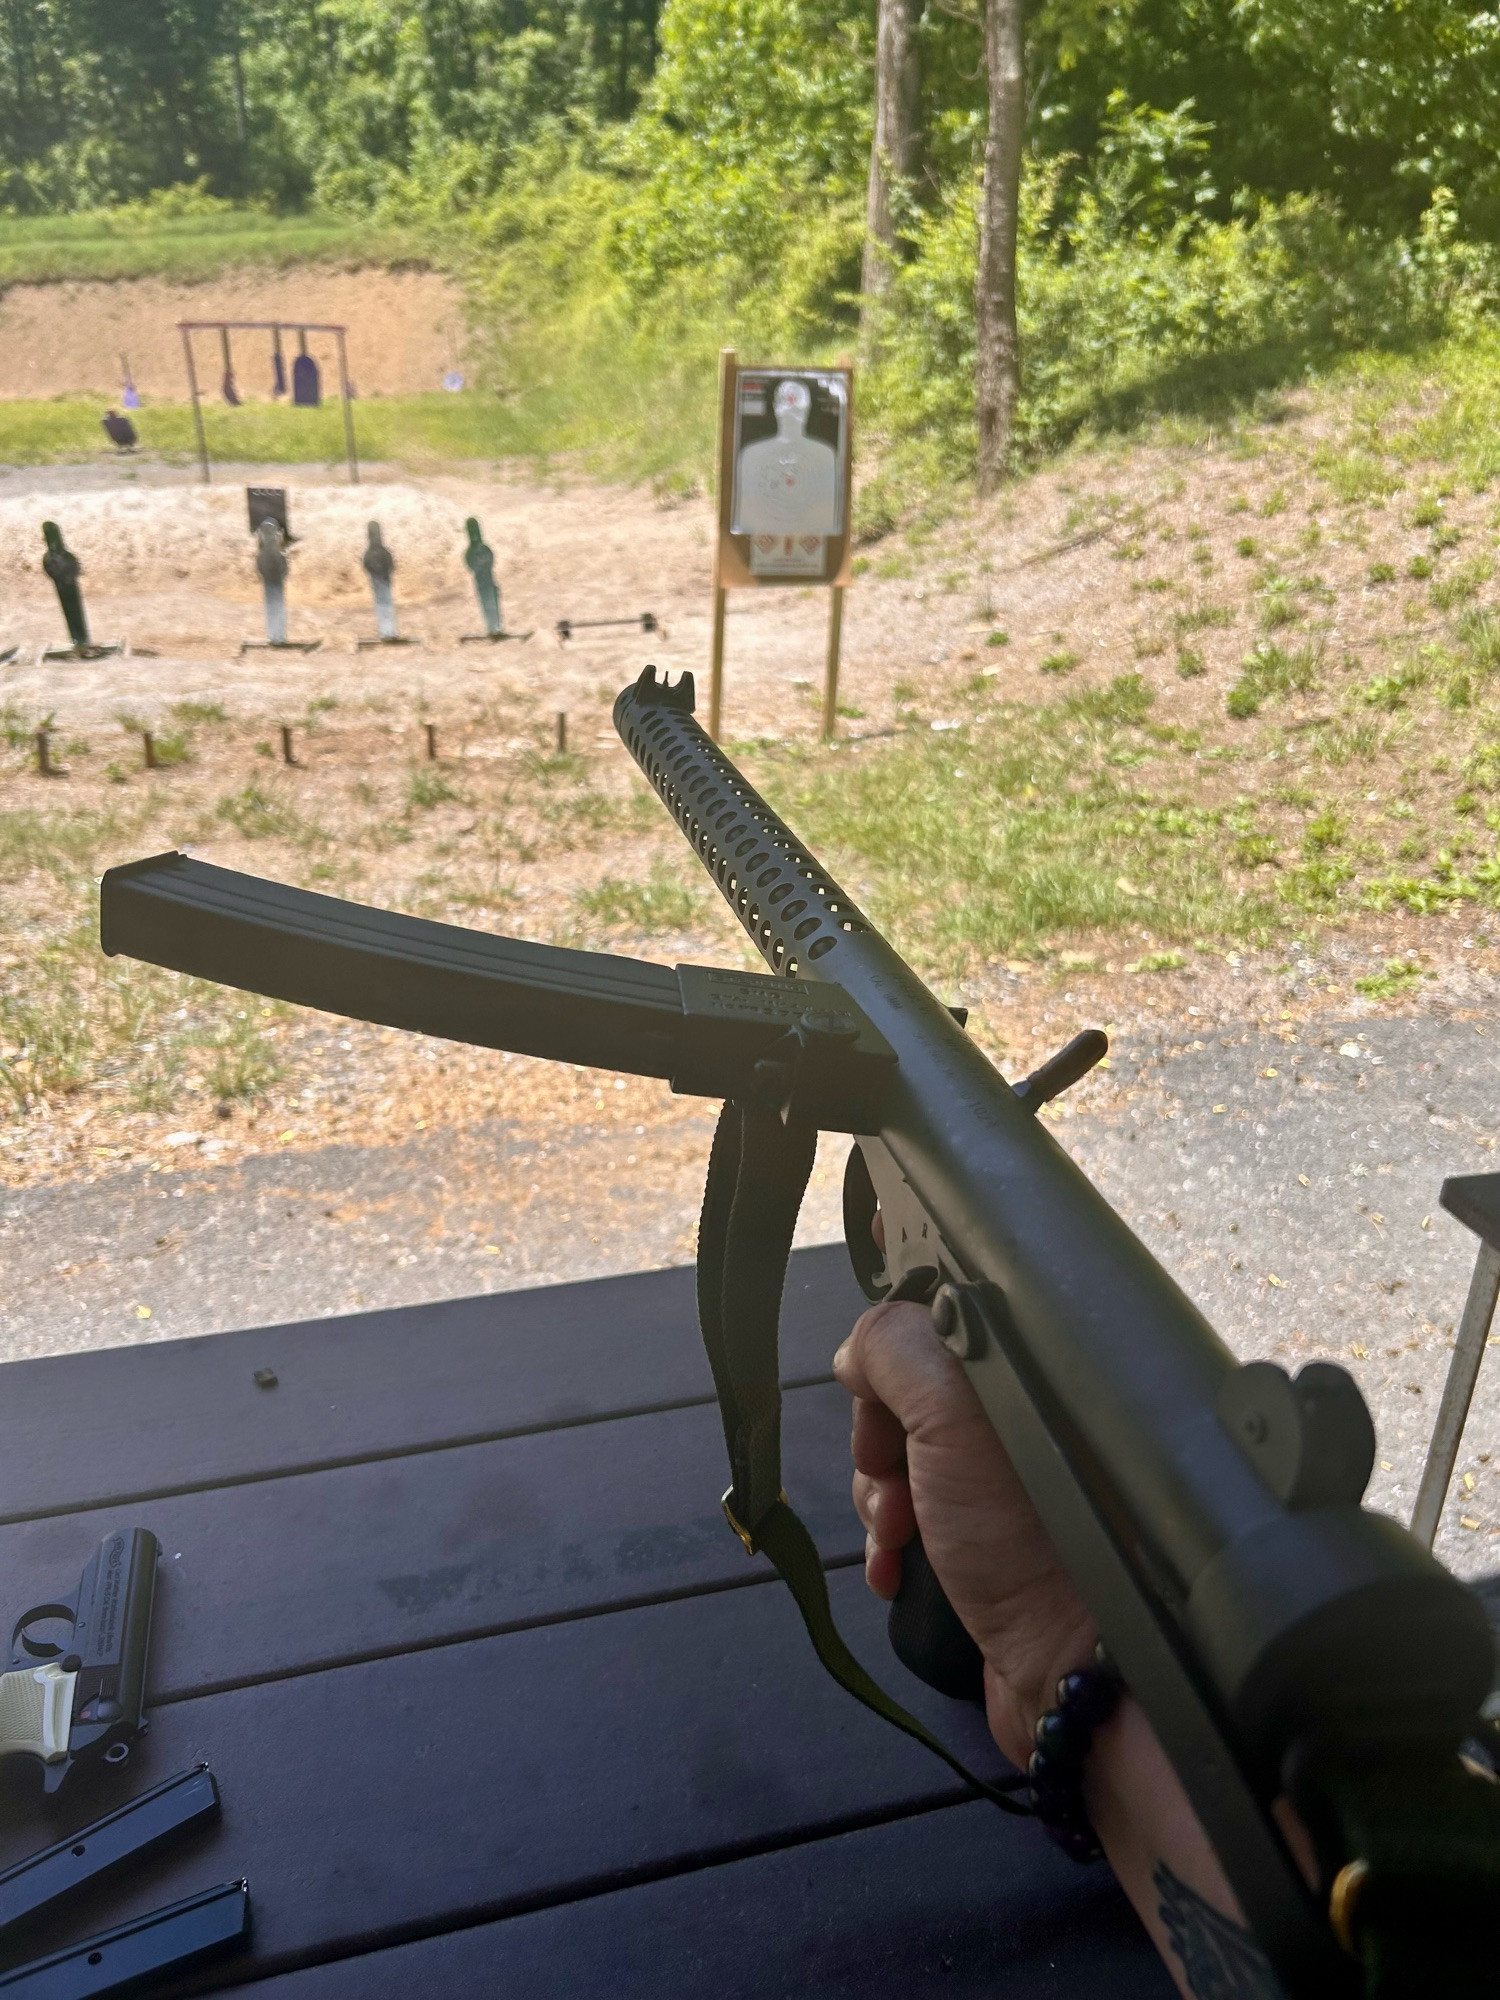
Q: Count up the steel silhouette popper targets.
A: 4